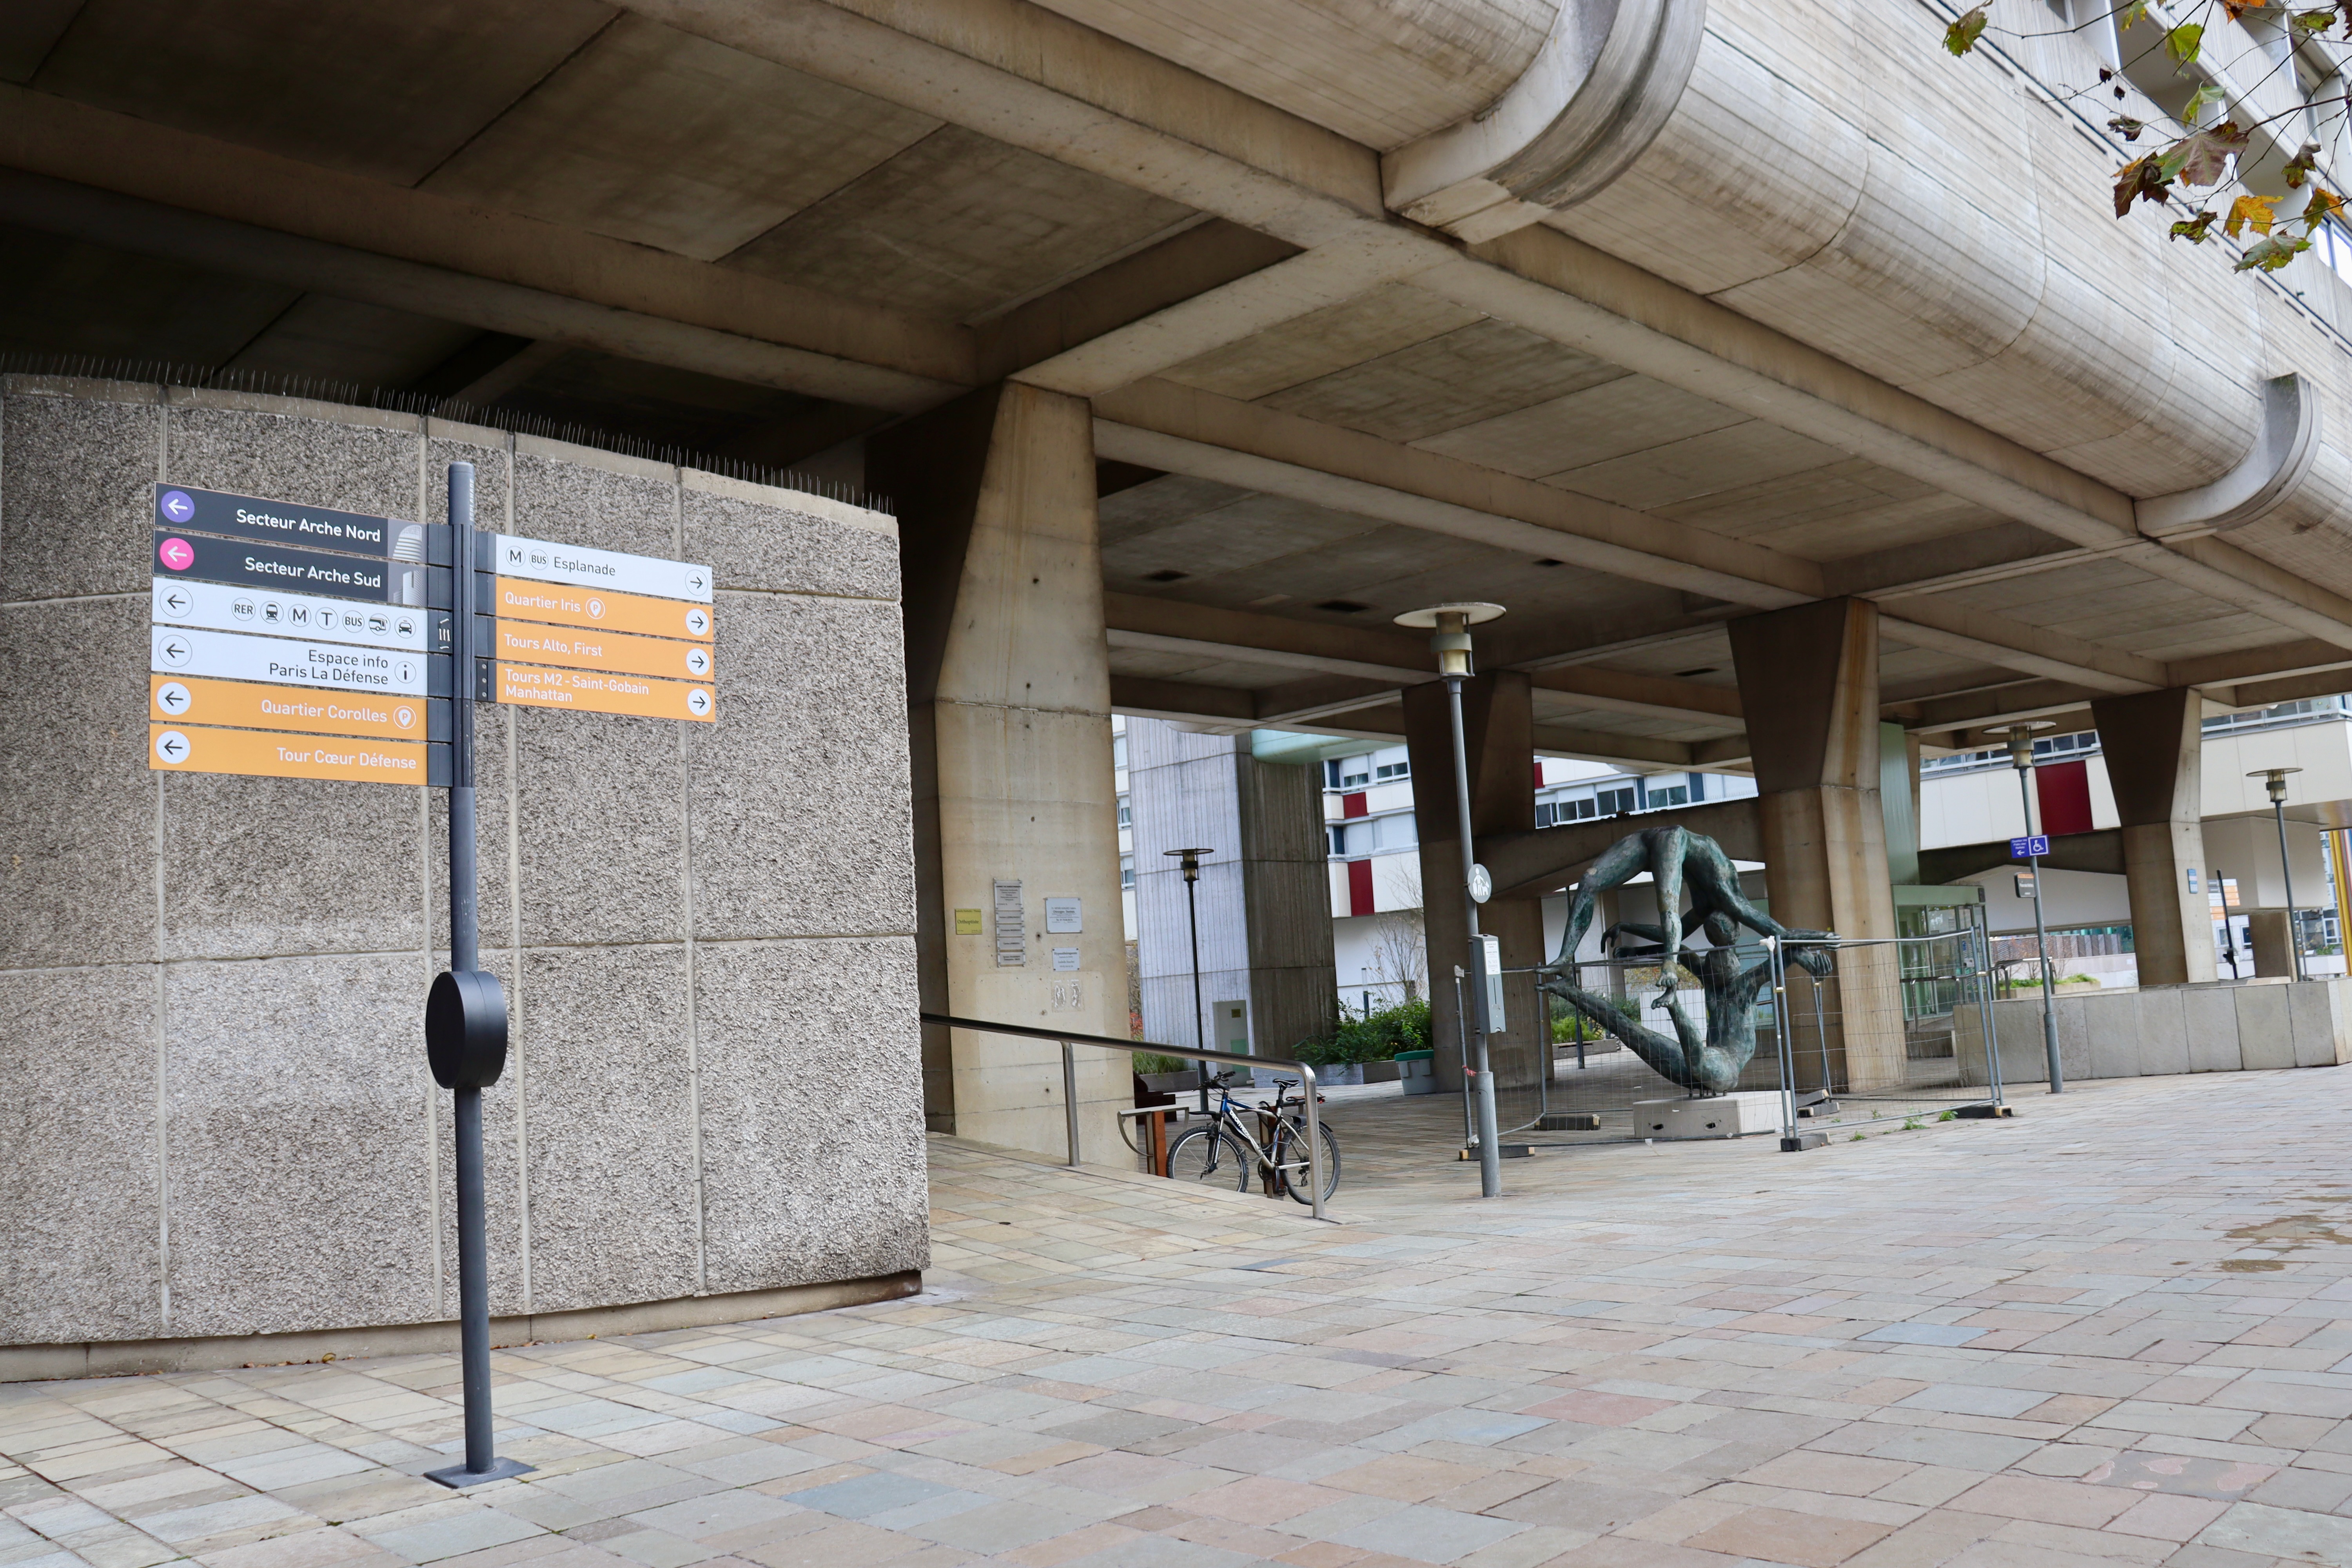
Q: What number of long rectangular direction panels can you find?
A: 10